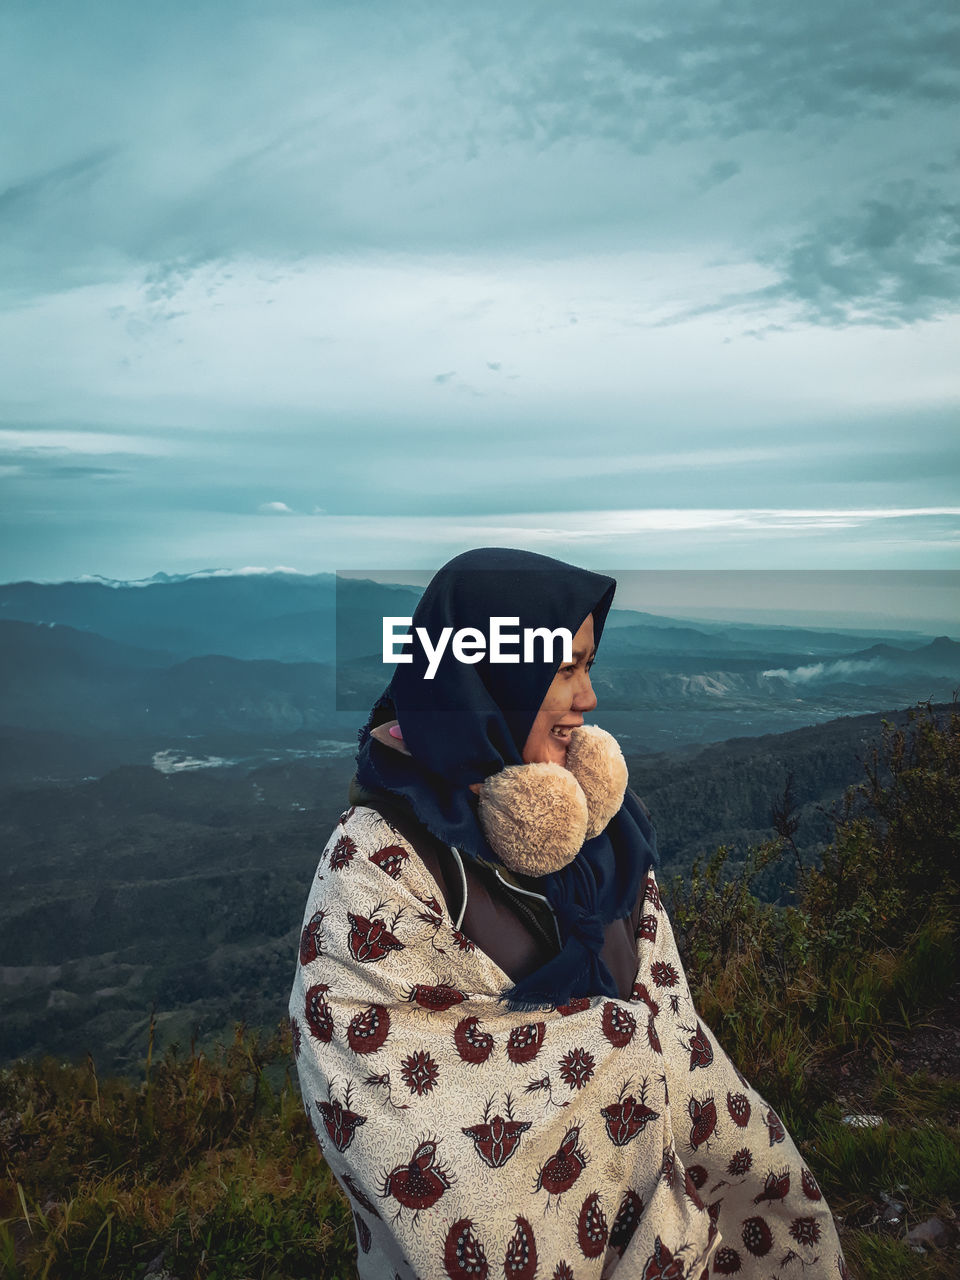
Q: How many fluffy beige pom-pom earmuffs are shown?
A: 2